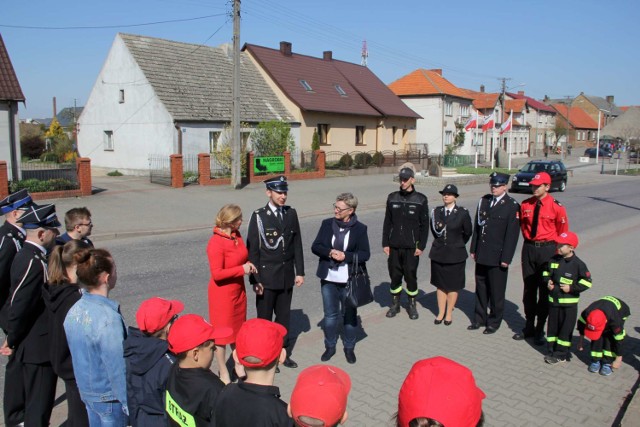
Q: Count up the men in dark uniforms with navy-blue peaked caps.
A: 4